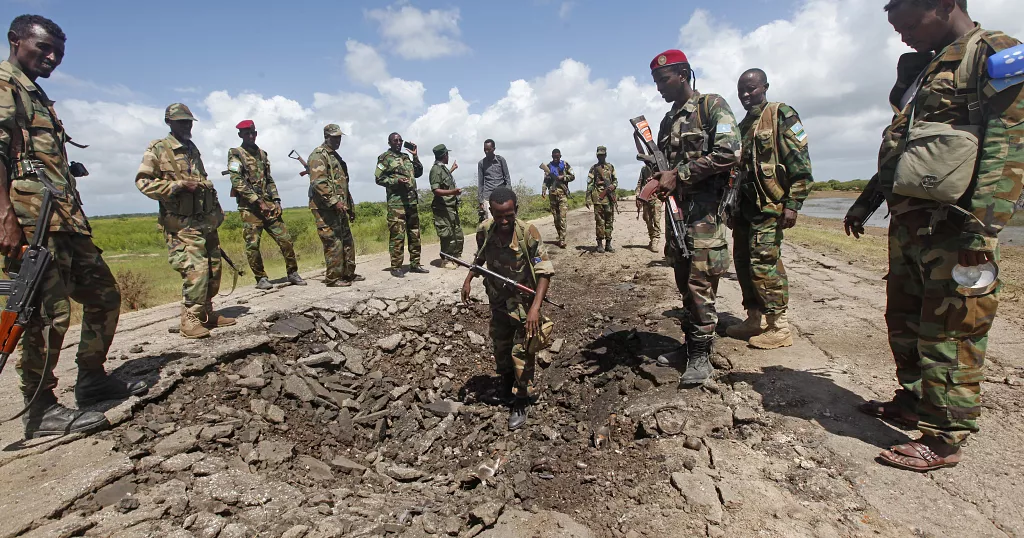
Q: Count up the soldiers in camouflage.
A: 12